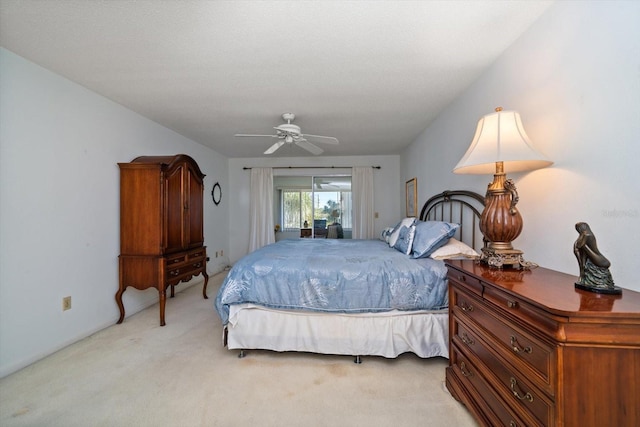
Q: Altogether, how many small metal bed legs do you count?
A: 2